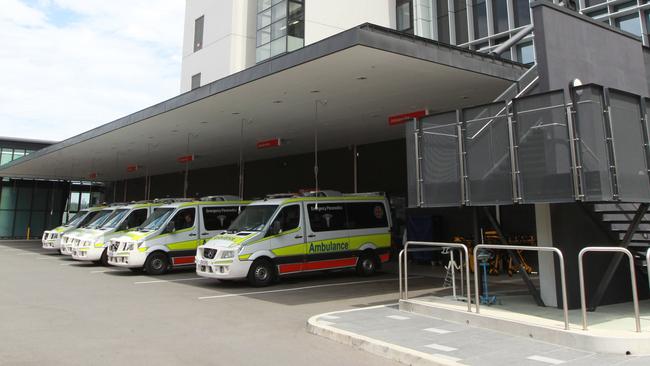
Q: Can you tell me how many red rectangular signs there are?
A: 5